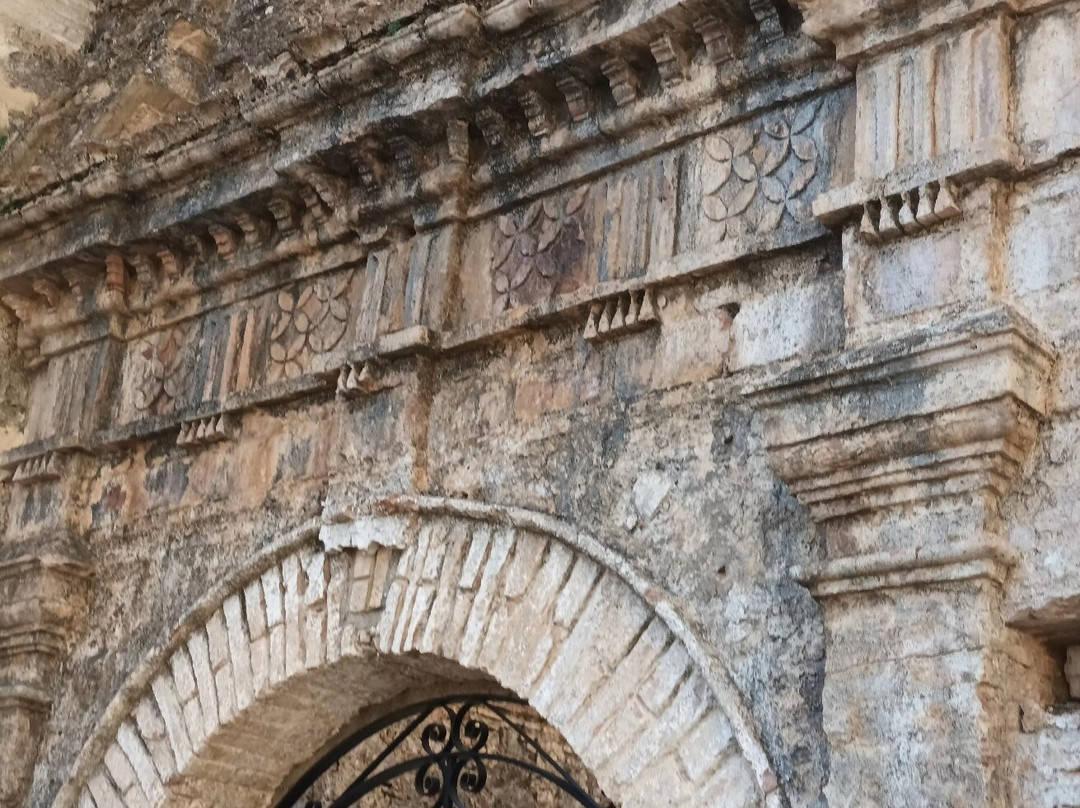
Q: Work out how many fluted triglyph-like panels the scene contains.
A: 5